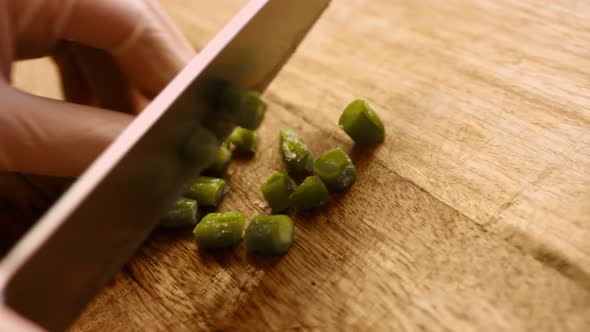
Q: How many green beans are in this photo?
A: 12